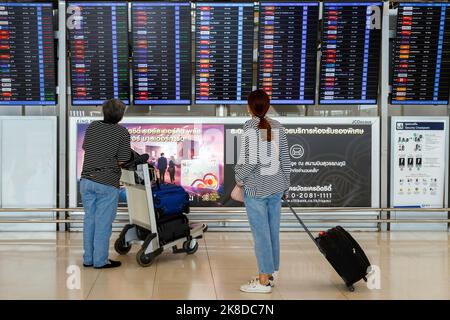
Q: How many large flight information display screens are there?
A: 7